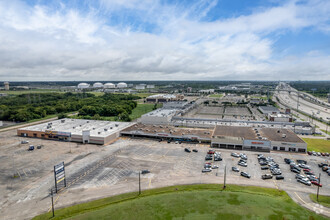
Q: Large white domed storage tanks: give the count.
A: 4